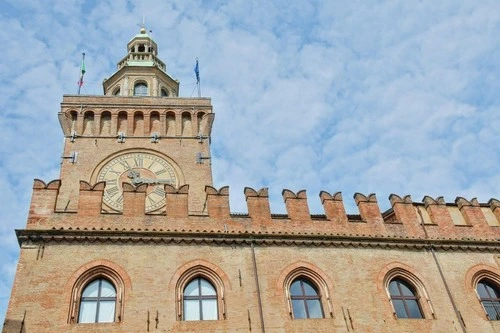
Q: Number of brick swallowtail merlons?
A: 13